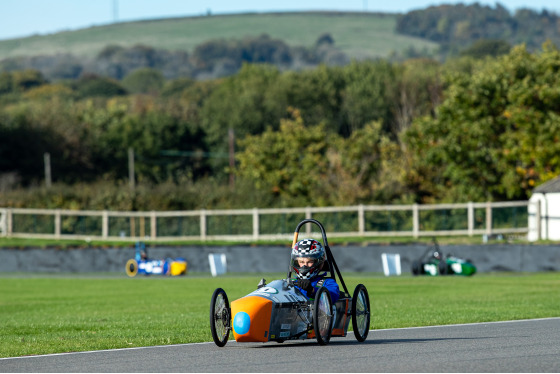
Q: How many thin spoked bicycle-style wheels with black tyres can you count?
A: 3